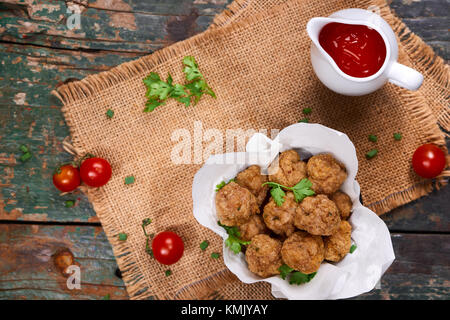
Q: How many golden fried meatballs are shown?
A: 11